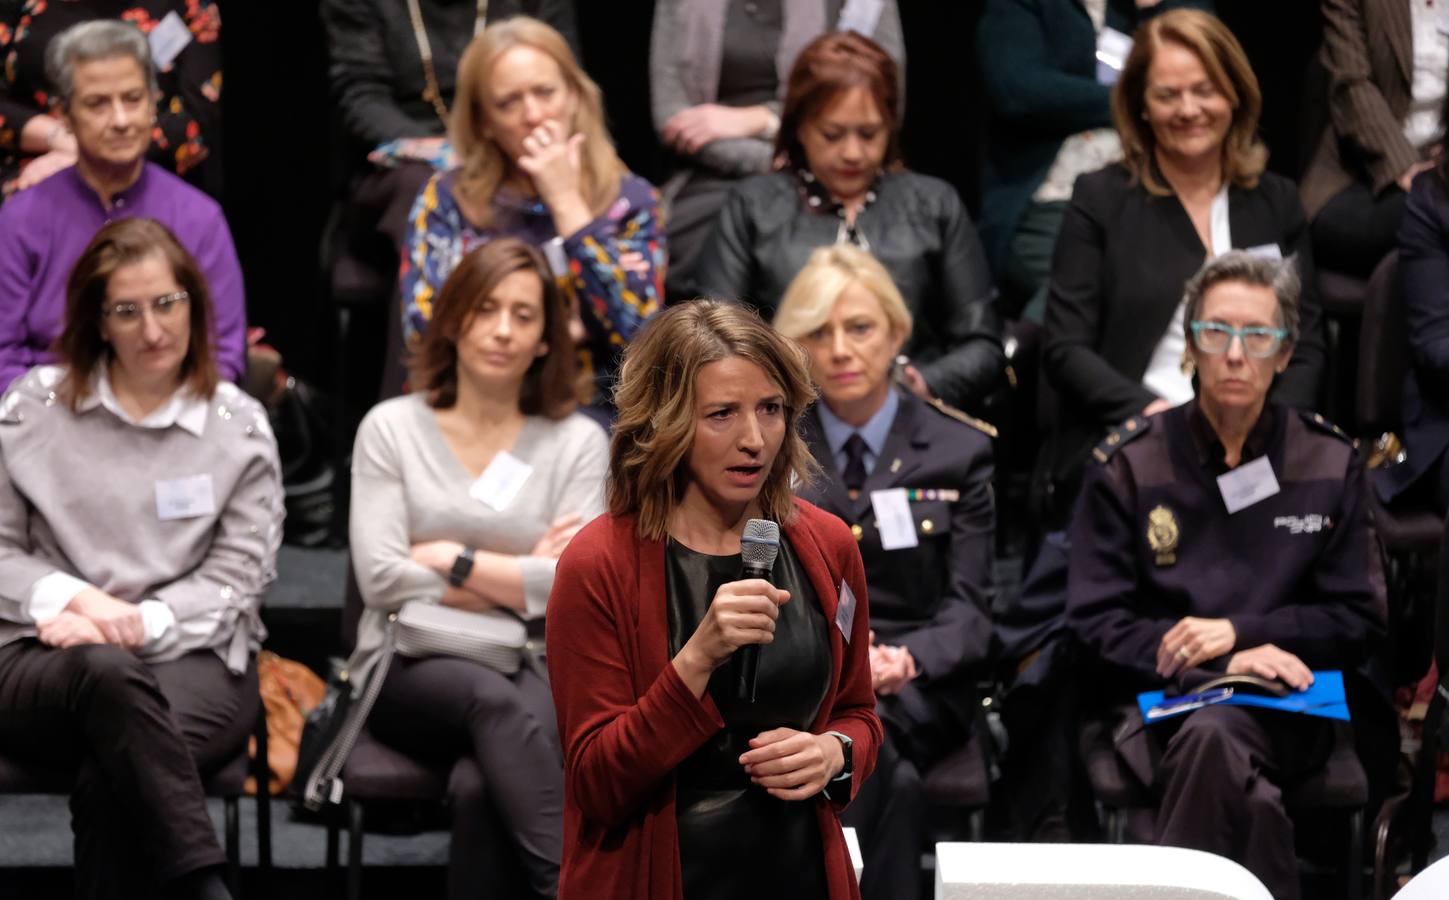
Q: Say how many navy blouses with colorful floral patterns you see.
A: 1